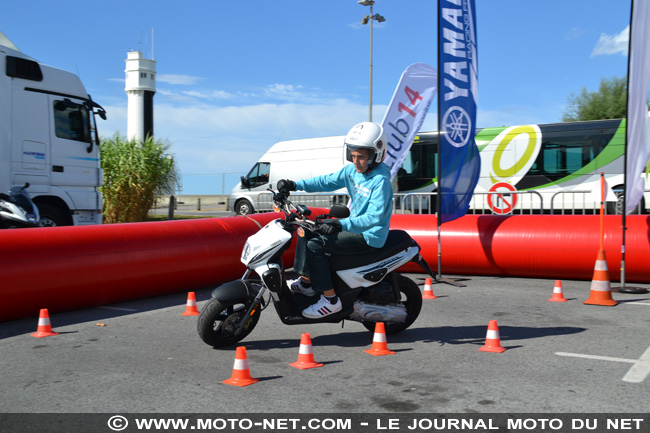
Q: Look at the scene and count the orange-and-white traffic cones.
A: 9